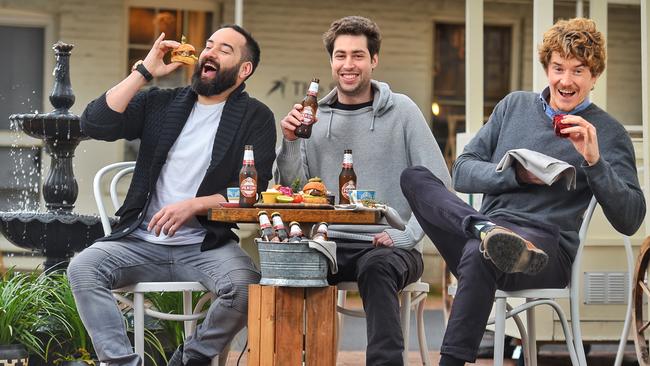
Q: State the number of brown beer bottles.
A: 7